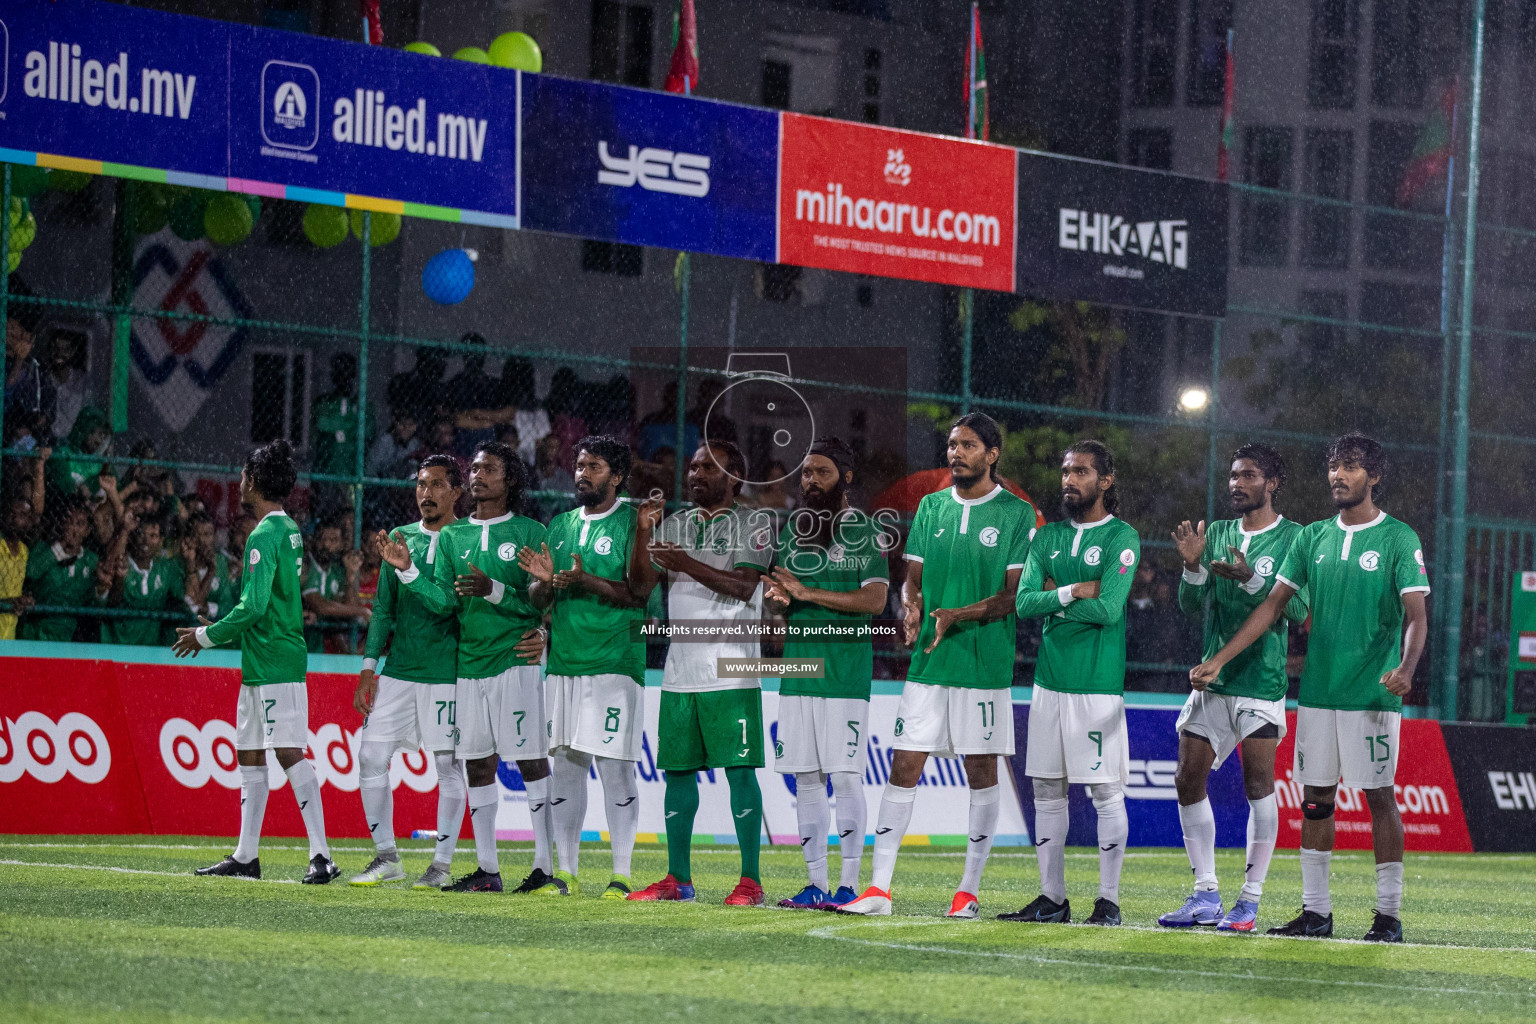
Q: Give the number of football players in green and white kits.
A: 10